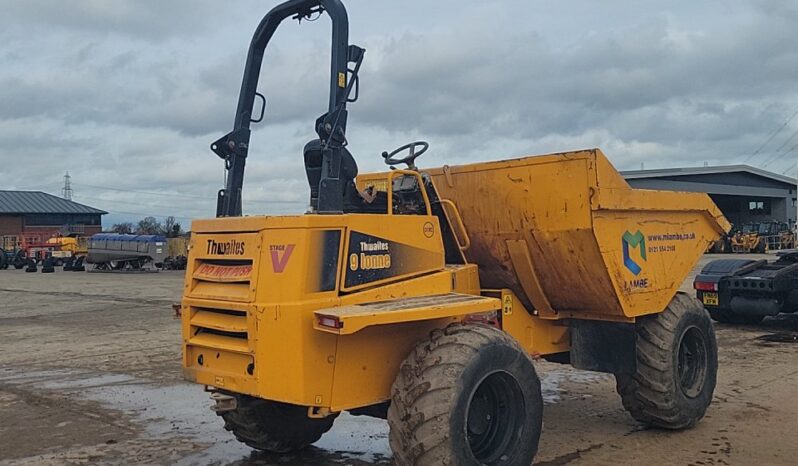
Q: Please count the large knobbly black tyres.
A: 3